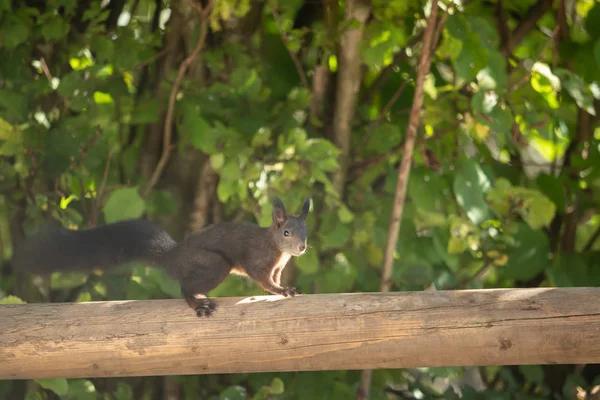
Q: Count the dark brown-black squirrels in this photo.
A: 1